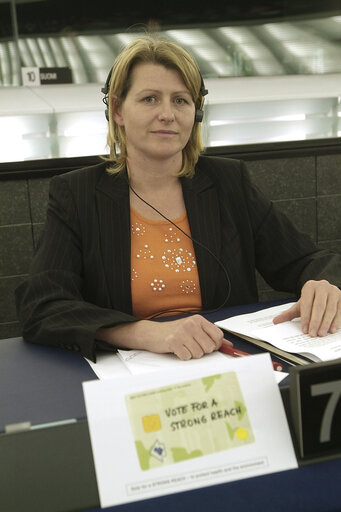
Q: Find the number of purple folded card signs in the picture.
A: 0